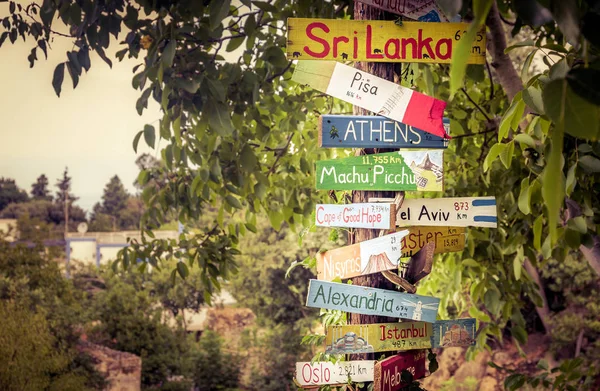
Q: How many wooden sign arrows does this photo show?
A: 13